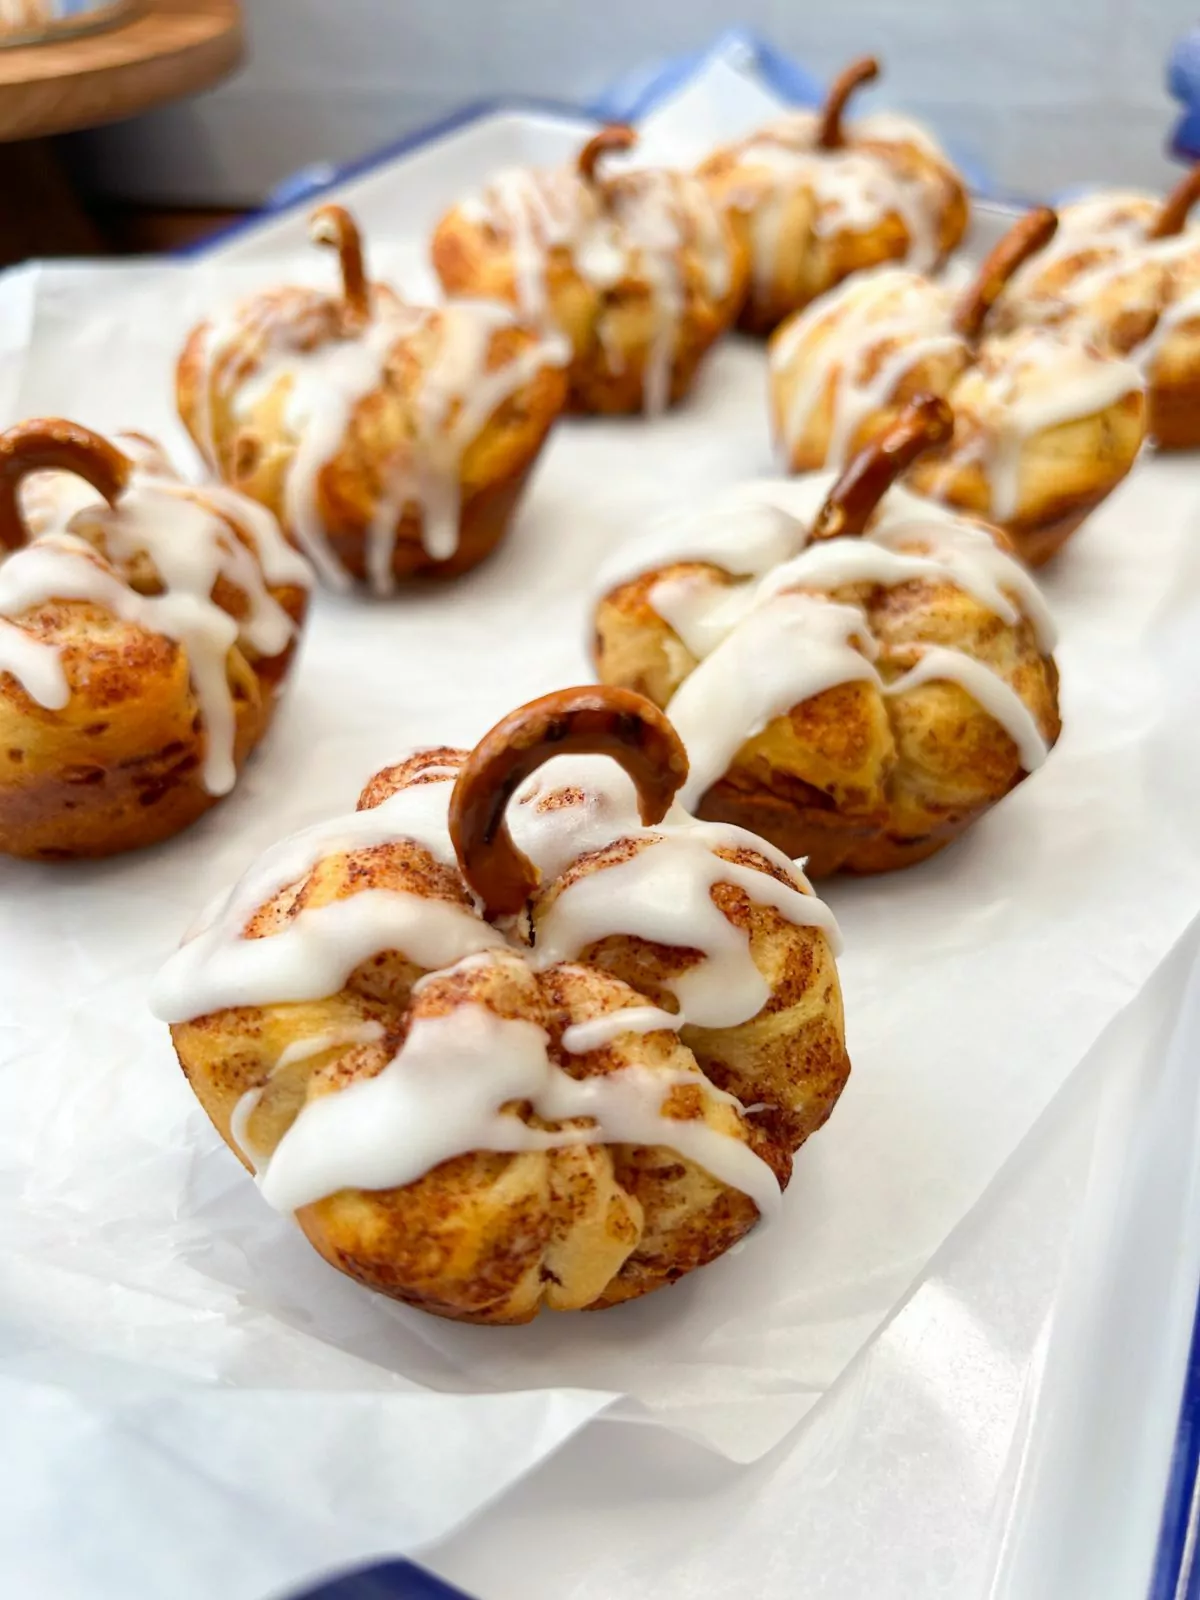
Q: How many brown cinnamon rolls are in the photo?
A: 8